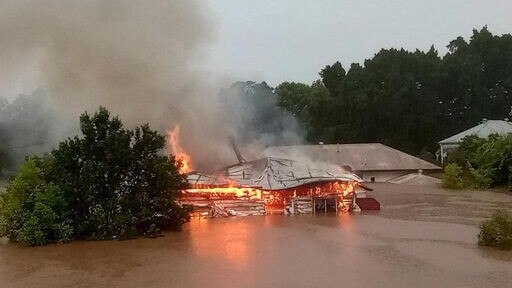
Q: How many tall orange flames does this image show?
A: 1